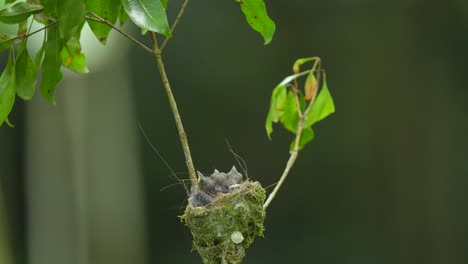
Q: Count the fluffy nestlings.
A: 3